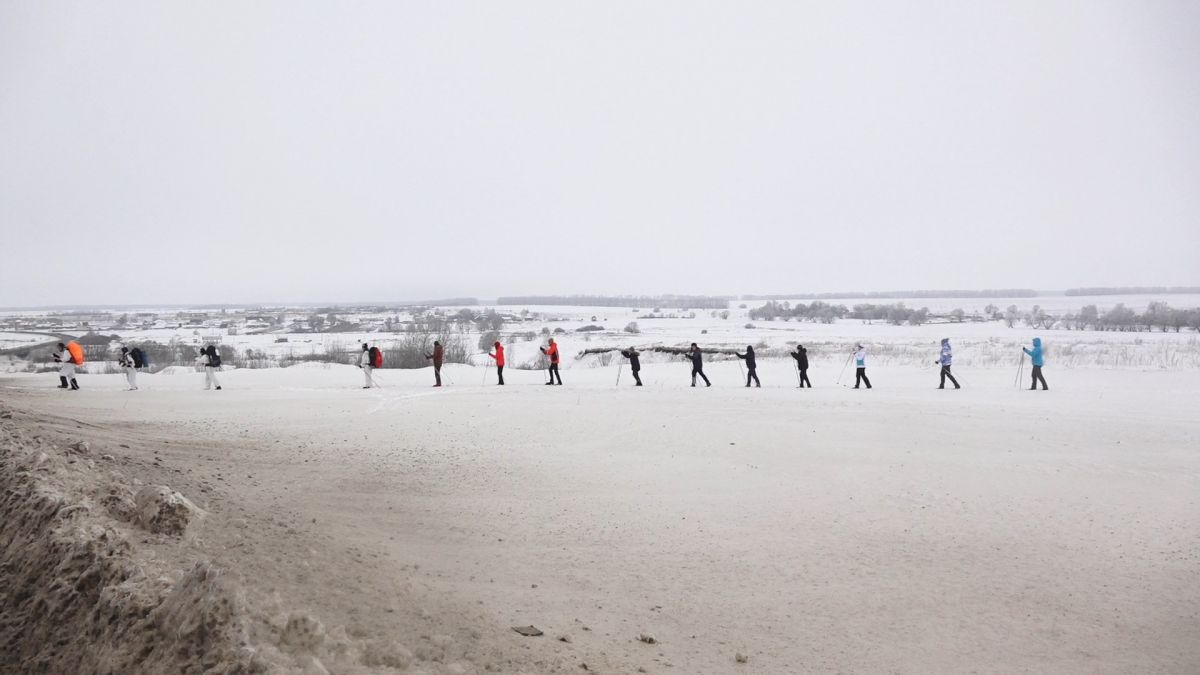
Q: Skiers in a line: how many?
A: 14